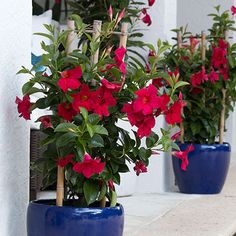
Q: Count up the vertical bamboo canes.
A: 6